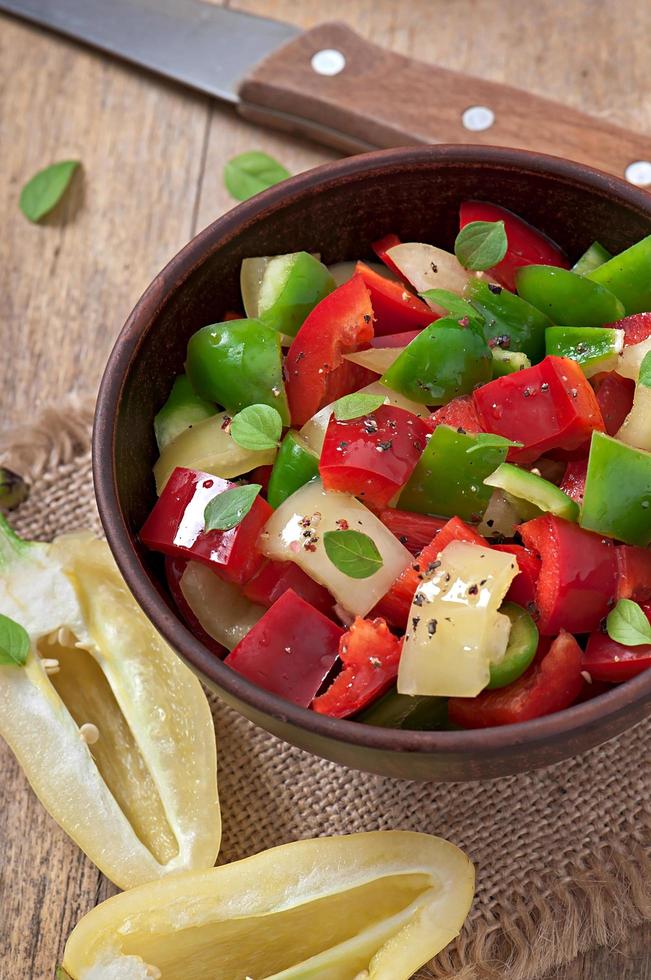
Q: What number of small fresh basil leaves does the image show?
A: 12